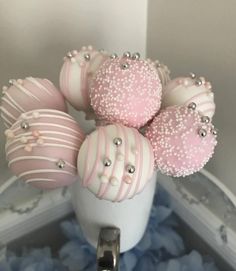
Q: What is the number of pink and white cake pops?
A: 8